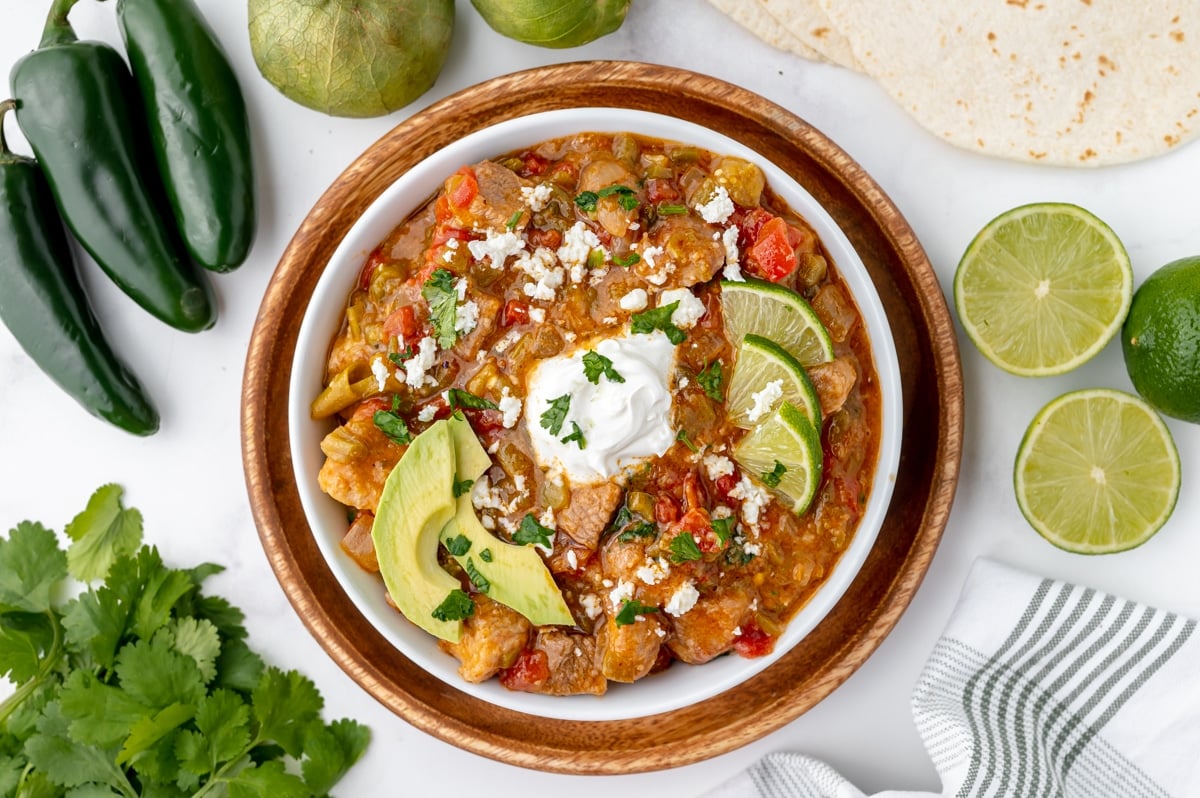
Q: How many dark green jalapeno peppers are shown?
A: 3